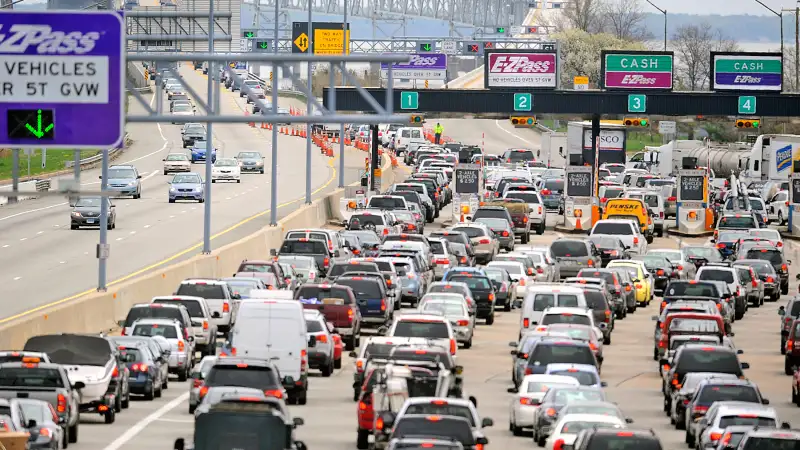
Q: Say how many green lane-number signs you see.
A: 4